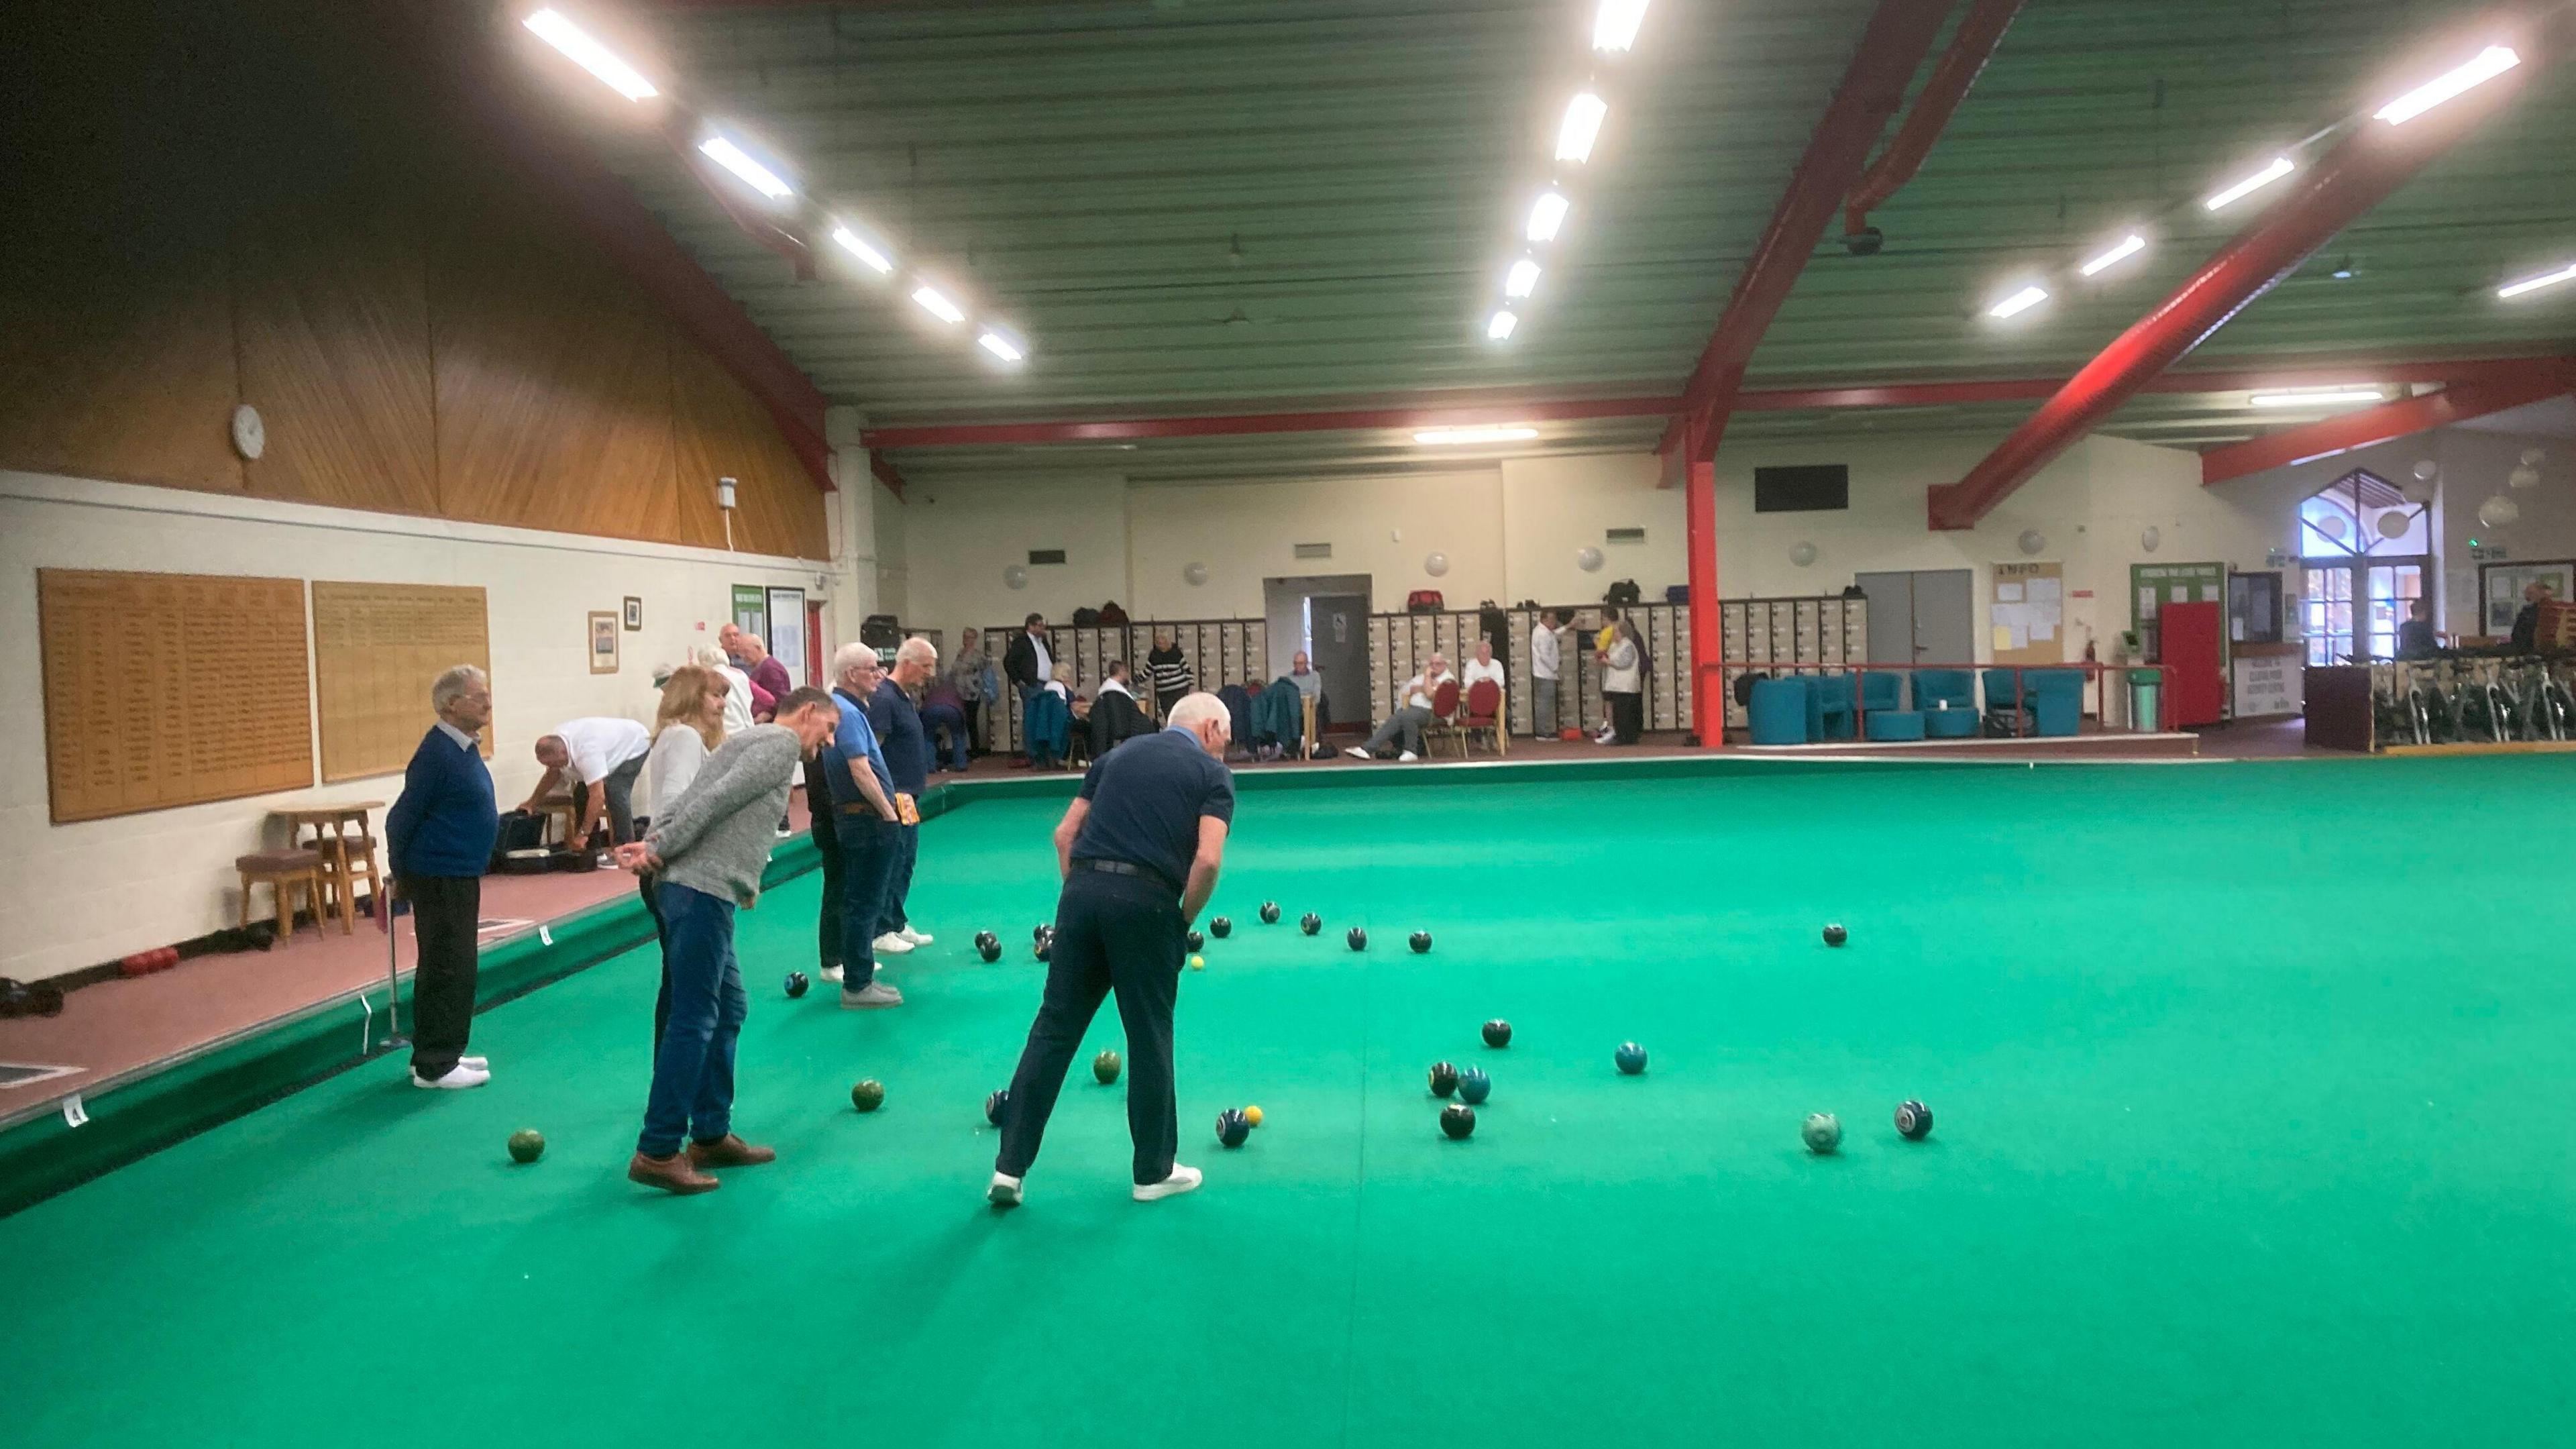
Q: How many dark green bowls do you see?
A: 3